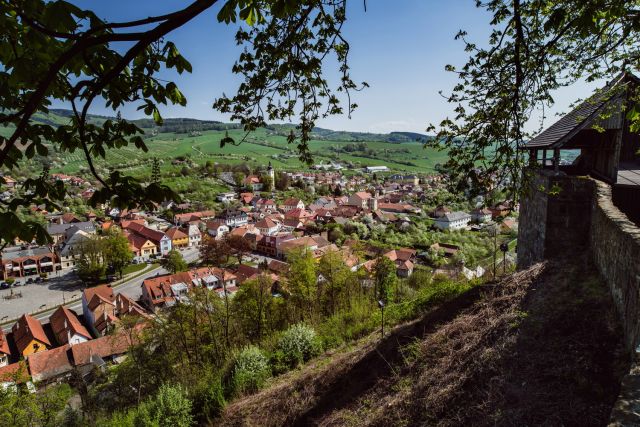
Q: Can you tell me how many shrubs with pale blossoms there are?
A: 2